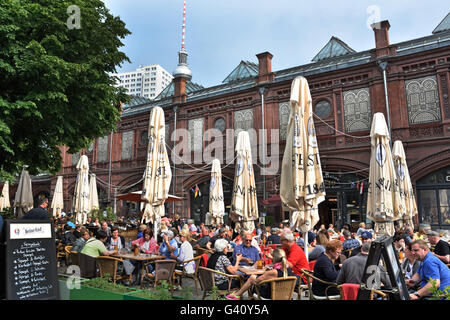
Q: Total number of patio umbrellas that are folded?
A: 11